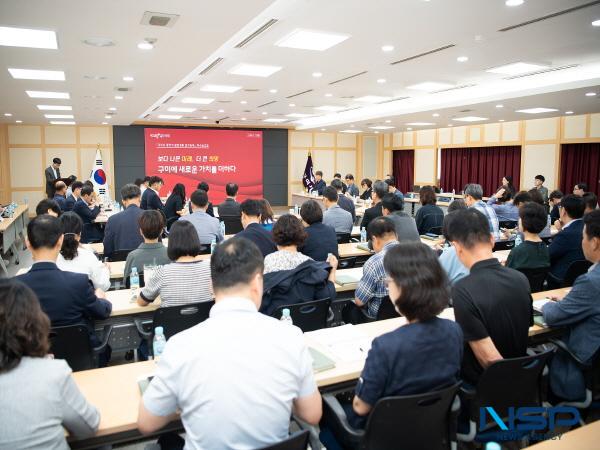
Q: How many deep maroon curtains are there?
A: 3